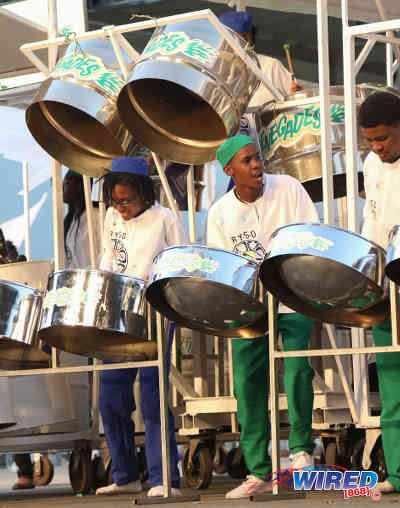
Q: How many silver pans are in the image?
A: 8